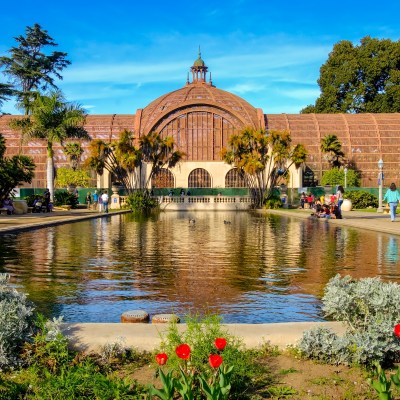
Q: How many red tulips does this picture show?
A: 5